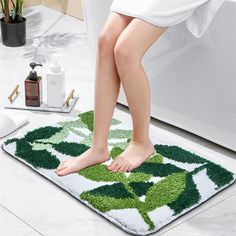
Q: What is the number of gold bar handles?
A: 2